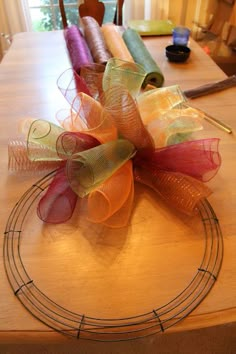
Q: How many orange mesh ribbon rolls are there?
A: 1